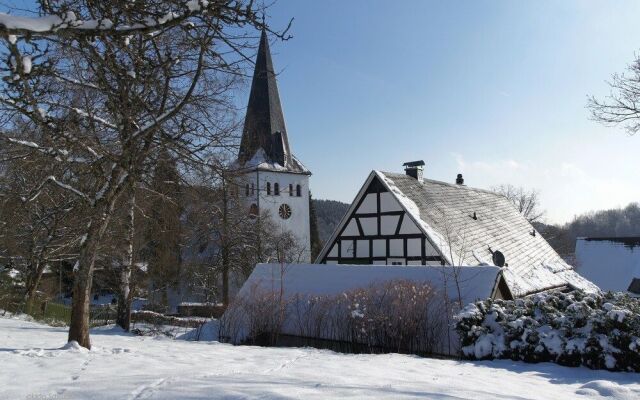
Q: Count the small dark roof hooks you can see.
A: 2